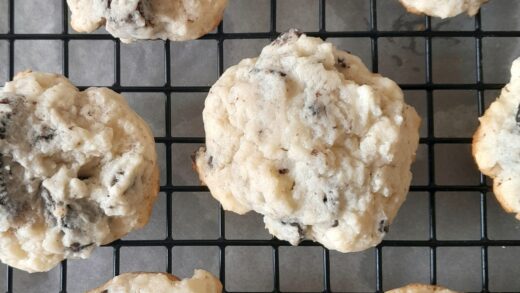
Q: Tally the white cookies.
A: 7